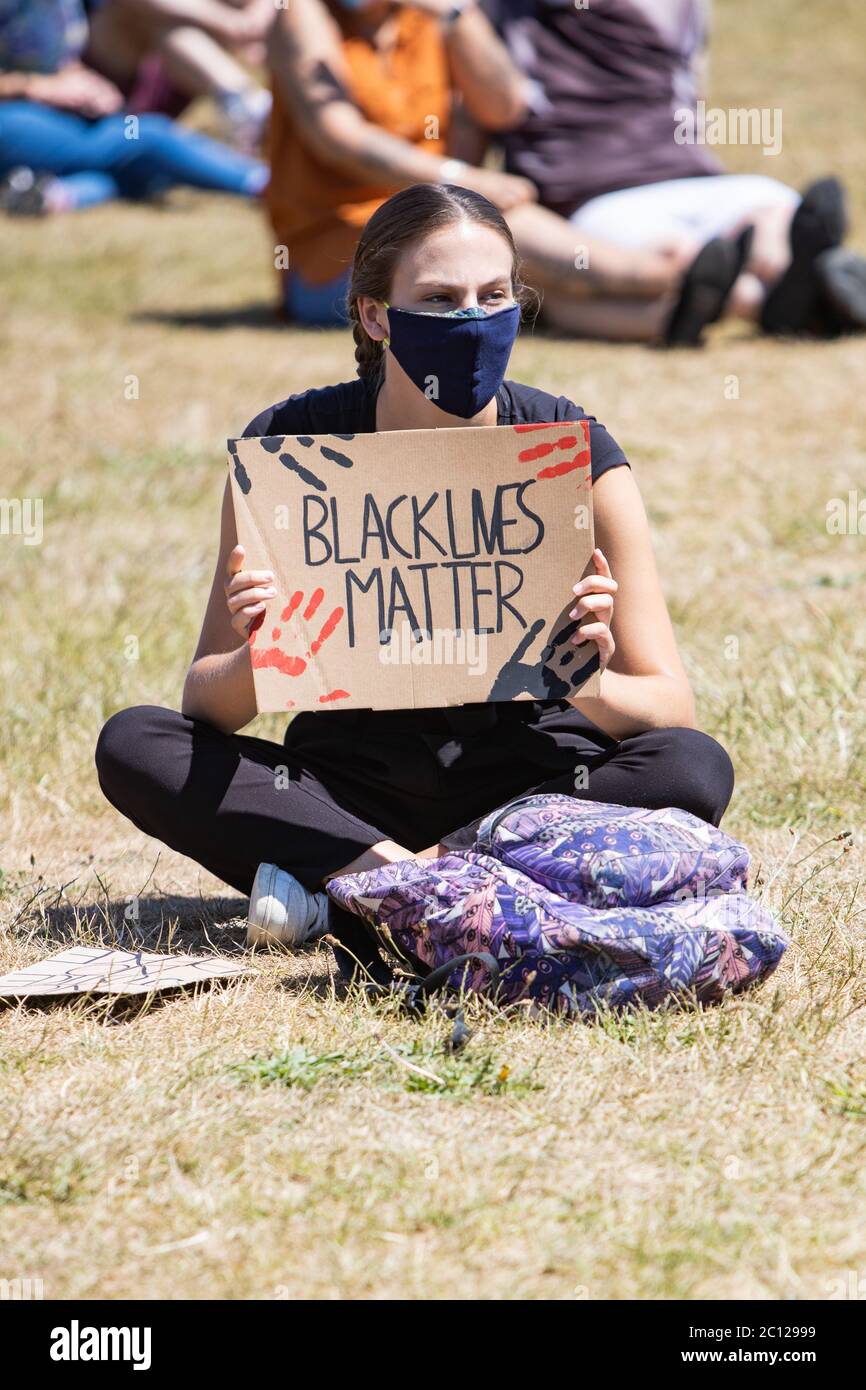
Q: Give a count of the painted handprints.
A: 4